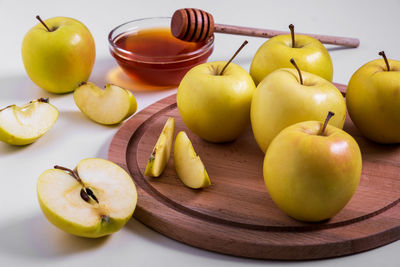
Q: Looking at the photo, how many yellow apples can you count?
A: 6